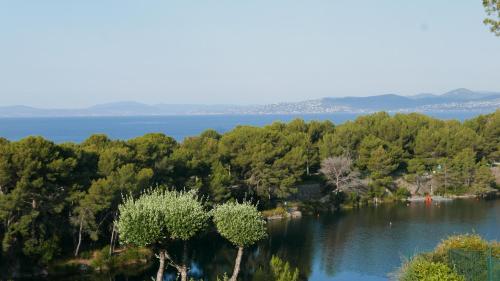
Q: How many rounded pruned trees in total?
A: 3